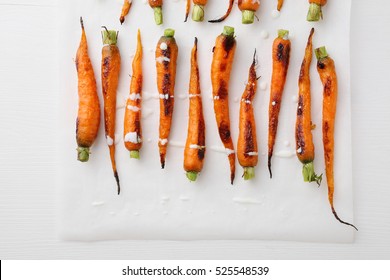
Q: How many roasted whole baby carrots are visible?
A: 10